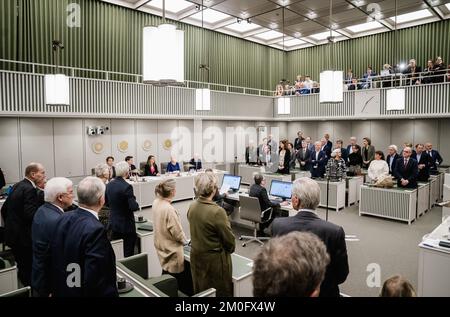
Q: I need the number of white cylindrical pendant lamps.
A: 6